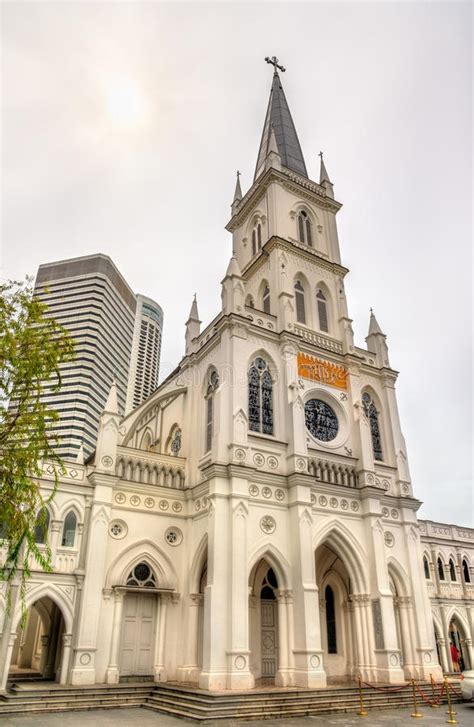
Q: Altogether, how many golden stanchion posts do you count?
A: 5